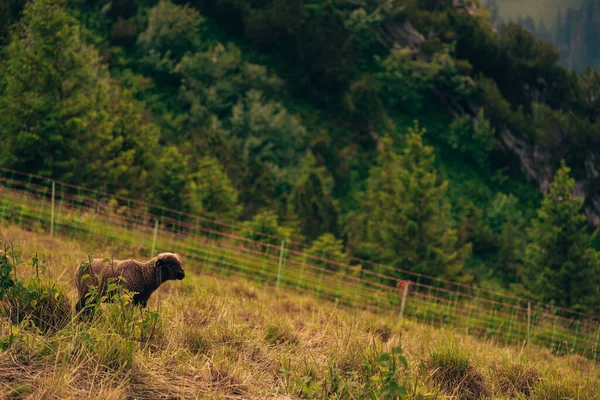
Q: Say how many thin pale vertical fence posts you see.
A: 5